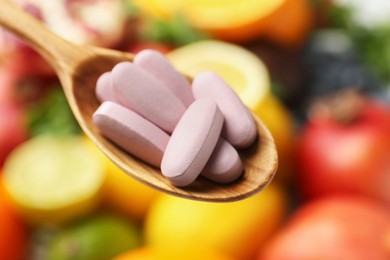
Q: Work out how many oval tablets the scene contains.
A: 7